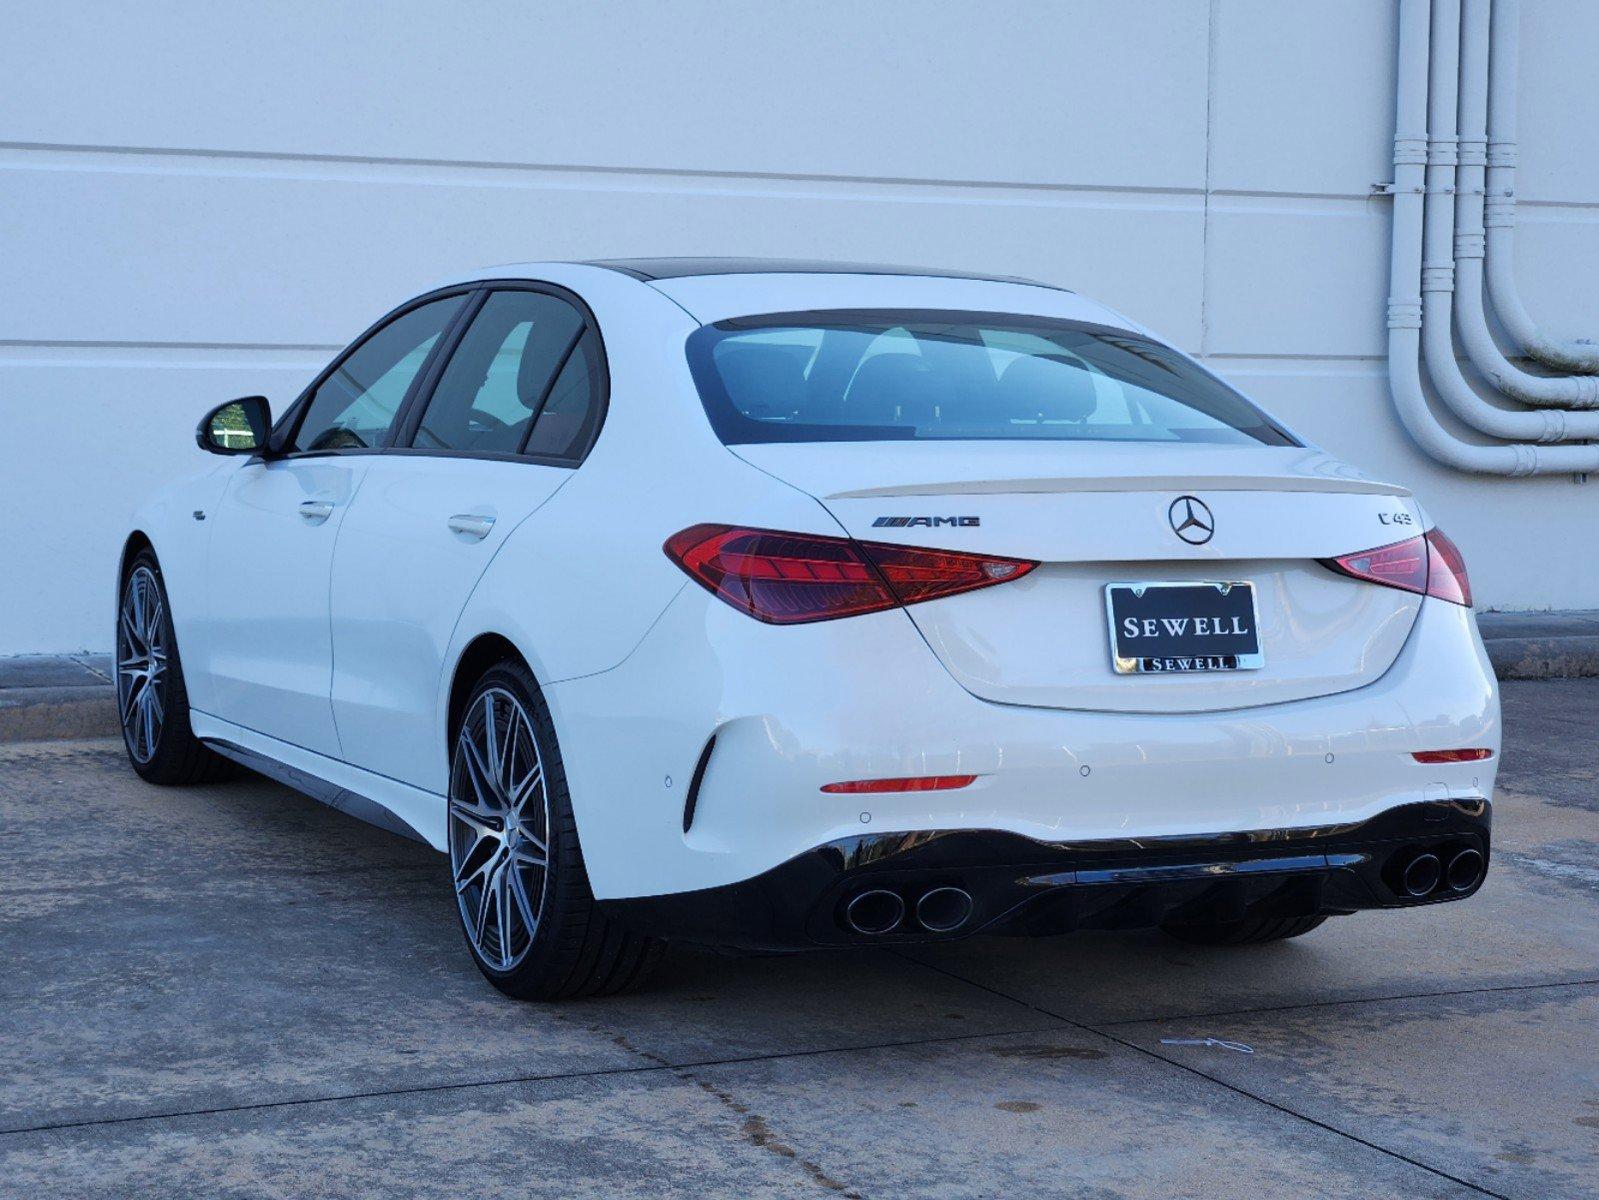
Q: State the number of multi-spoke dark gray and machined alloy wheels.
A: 2